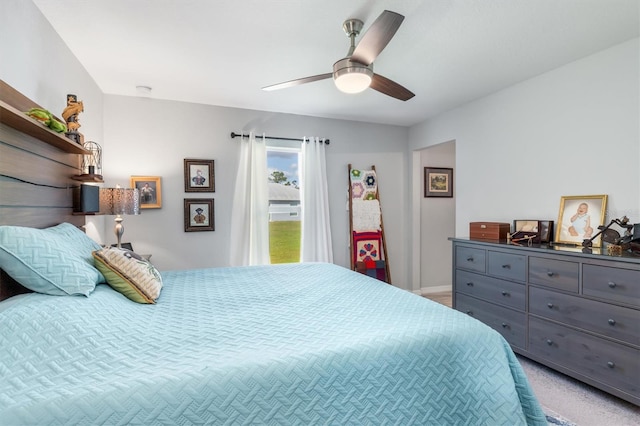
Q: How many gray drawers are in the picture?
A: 8